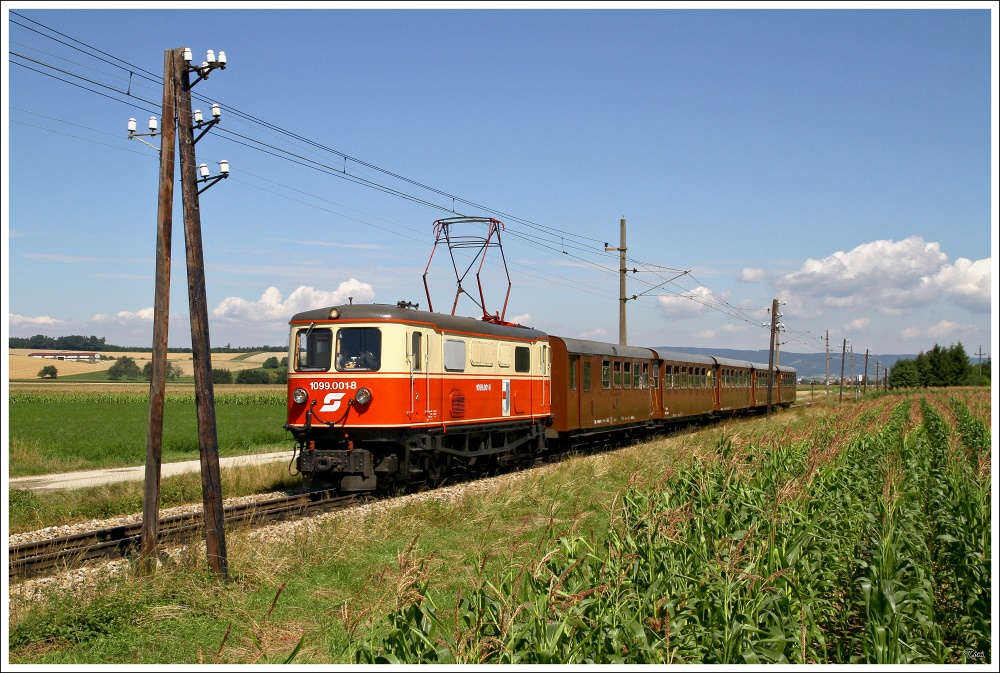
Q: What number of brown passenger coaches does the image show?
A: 5